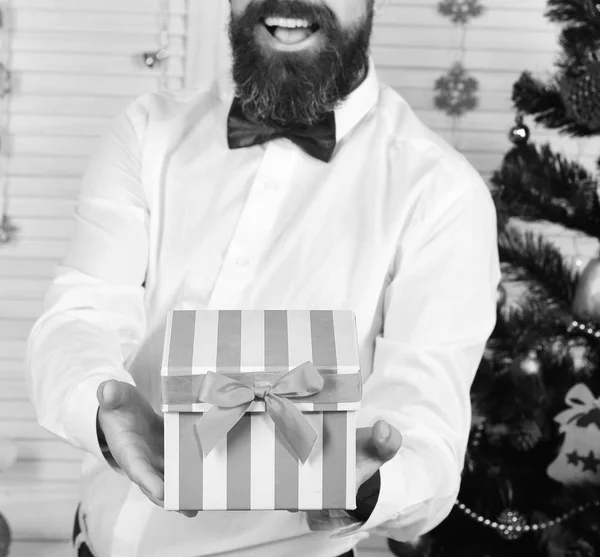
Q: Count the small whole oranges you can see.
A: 0